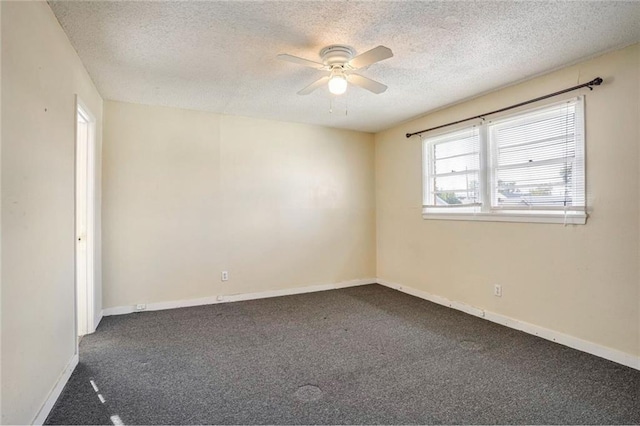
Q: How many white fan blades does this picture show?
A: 4